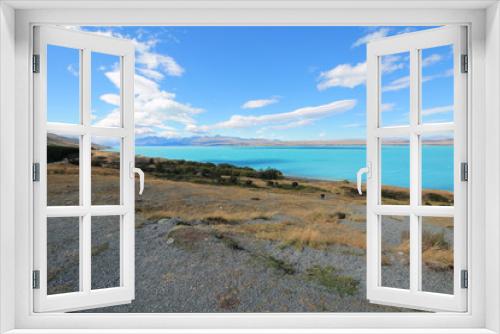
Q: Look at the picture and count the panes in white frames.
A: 12